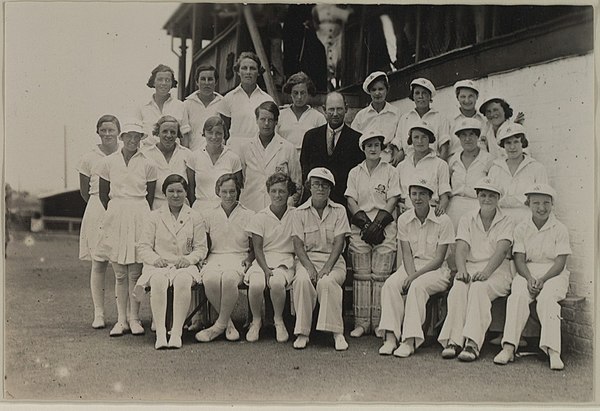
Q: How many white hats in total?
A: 13